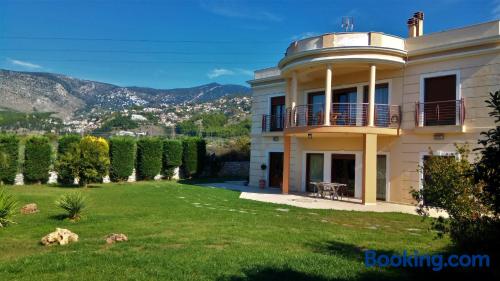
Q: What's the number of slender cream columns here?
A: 3